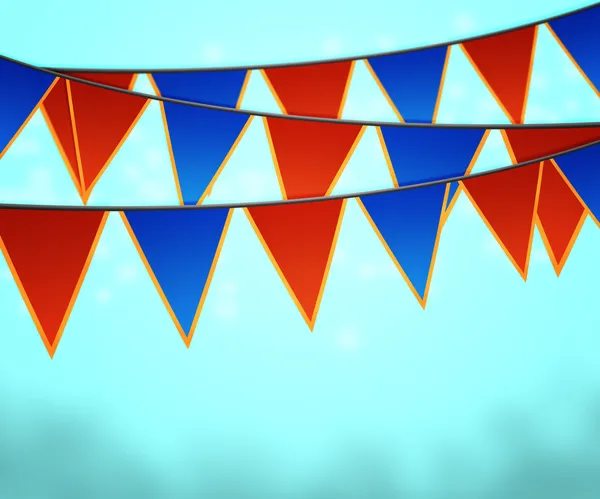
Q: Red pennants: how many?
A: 9